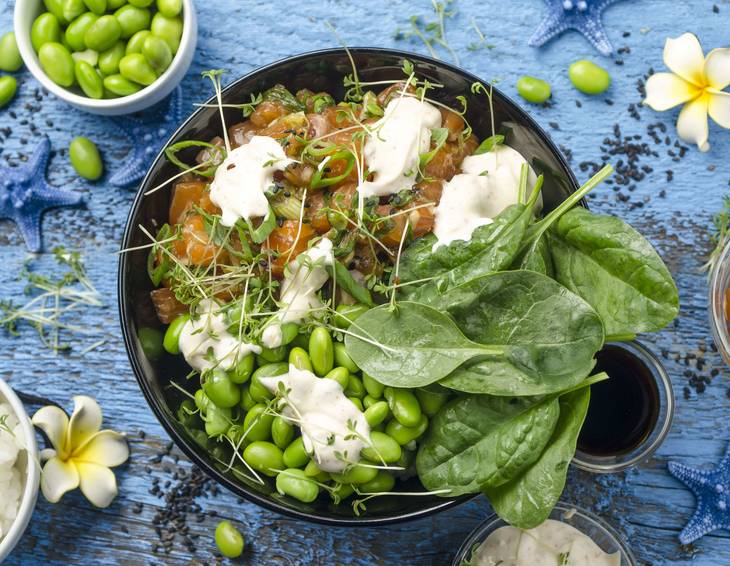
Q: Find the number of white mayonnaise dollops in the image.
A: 6